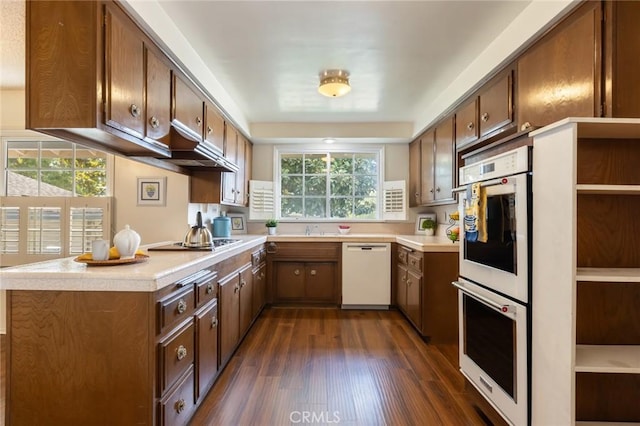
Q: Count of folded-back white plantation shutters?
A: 2